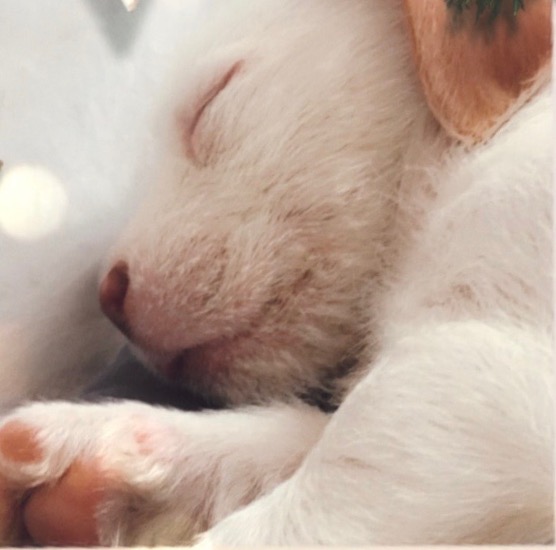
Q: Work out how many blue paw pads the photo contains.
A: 0